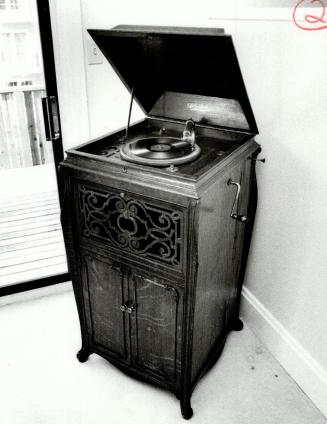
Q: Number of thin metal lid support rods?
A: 1